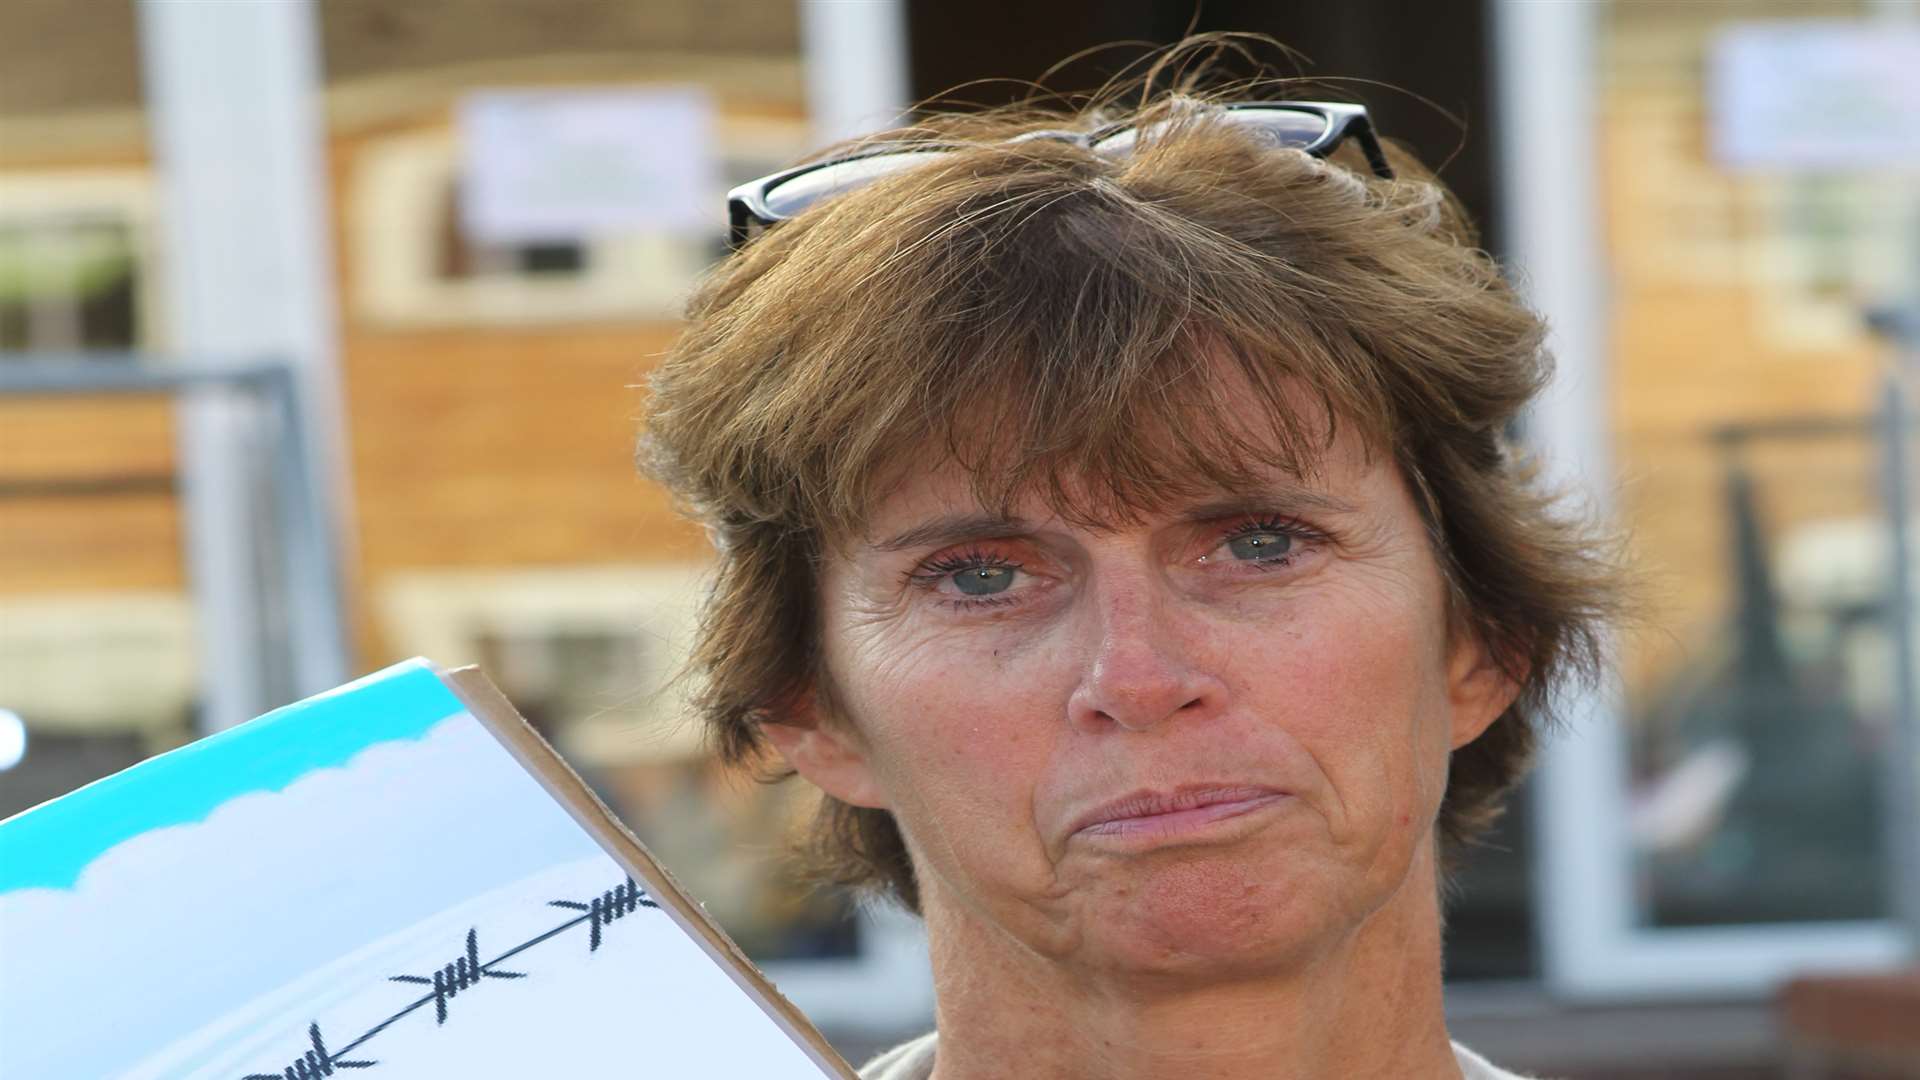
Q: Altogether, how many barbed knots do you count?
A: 3